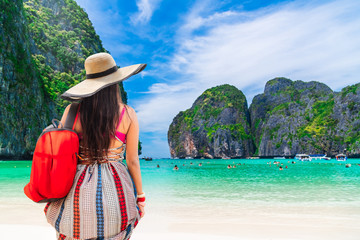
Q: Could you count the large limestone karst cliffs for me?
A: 3